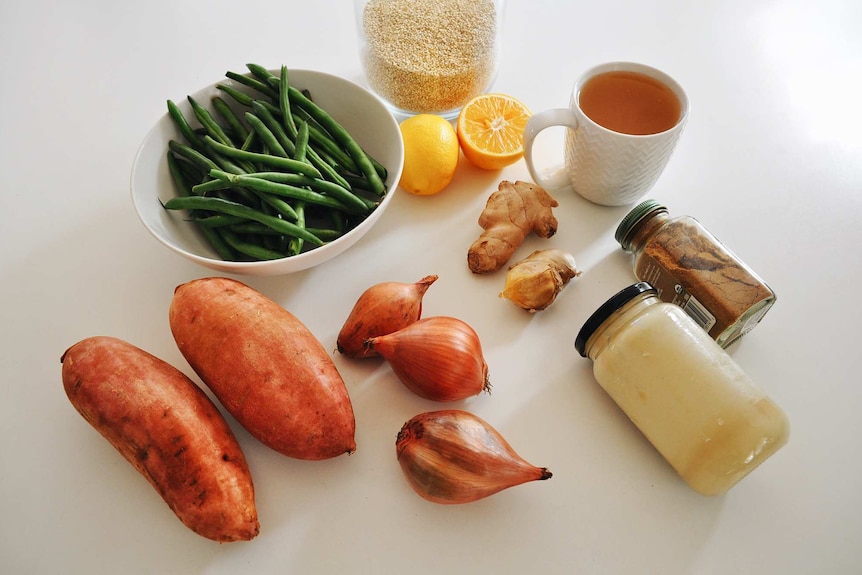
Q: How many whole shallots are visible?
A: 3